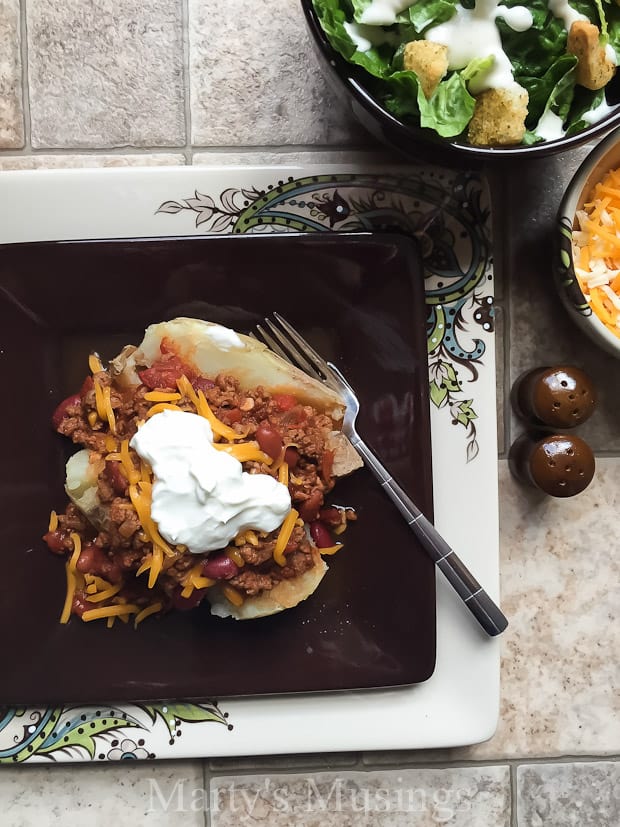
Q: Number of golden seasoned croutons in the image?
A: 3